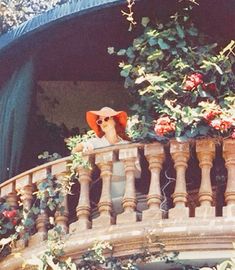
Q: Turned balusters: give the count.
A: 11